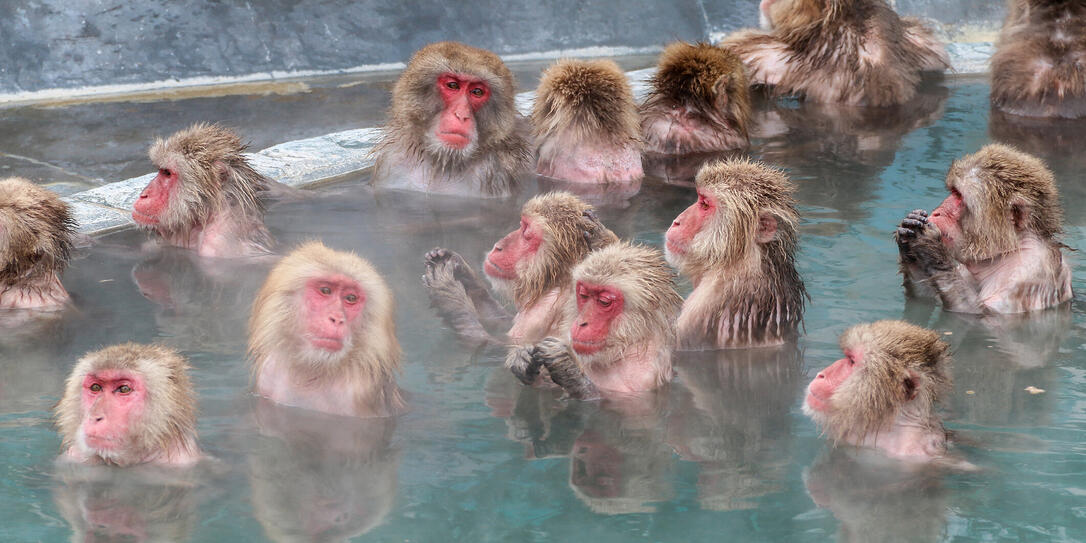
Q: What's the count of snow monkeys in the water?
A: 14